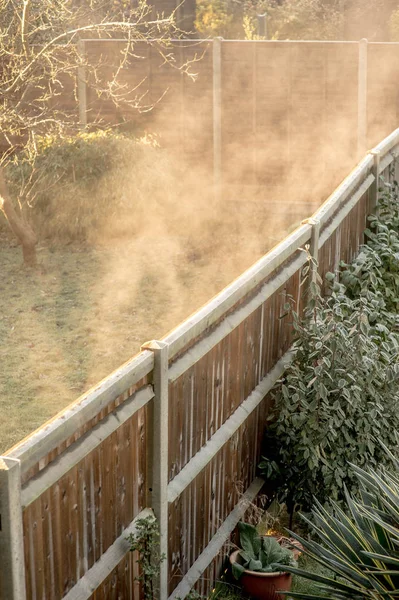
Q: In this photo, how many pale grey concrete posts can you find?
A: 7